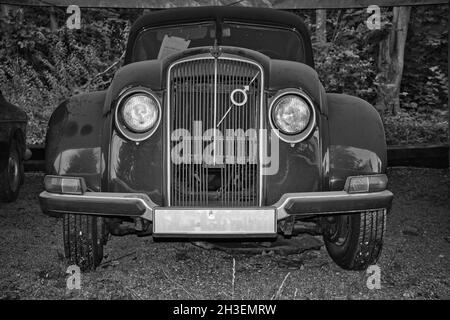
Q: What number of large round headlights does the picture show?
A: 2